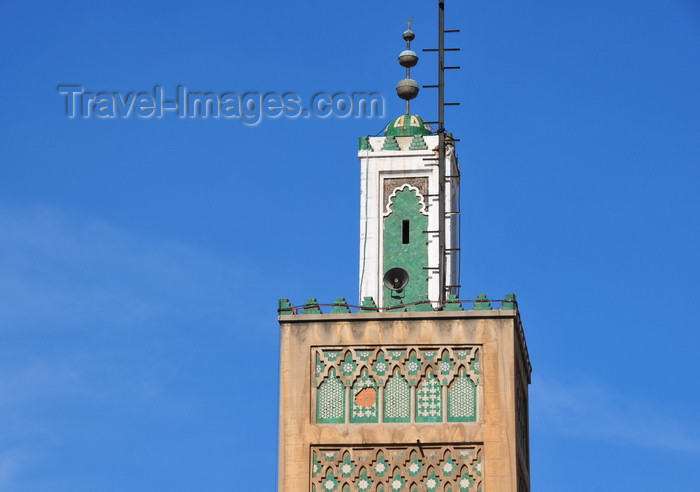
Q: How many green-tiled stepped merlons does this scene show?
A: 13